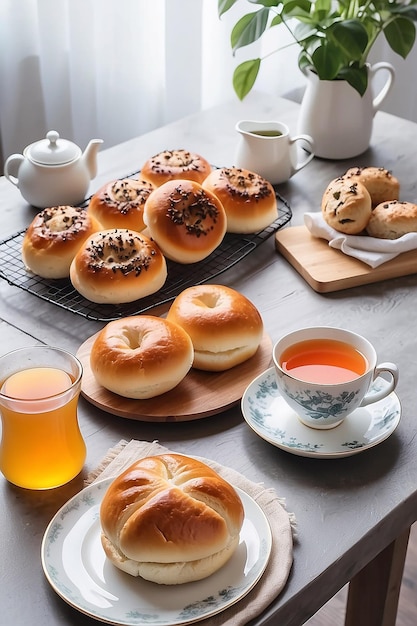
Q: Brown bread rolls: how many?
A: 12